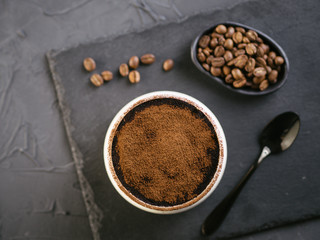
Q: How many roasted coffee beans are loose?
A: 8